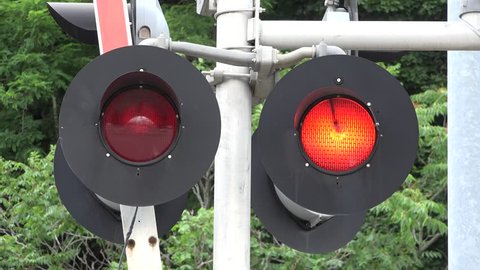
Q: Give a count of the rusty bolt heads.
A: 2